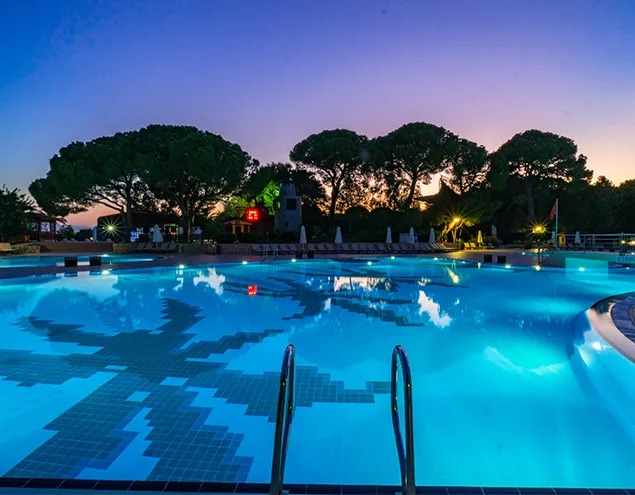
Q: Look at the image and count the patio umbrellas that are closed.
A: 9